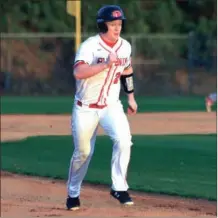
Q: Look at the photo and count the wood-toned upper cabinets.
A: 0